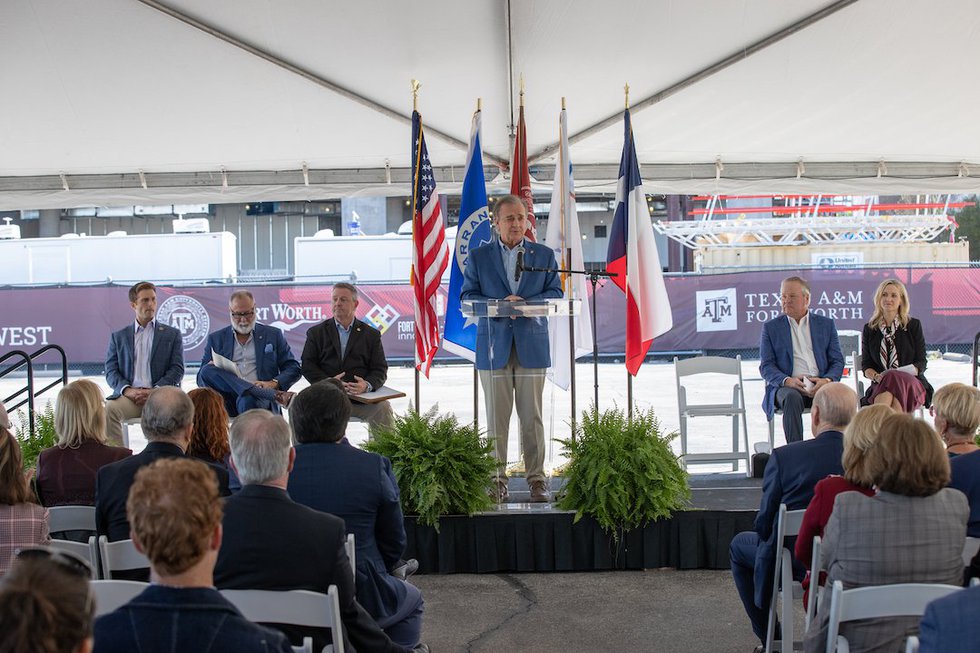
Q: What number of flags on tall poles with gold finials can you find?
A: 5